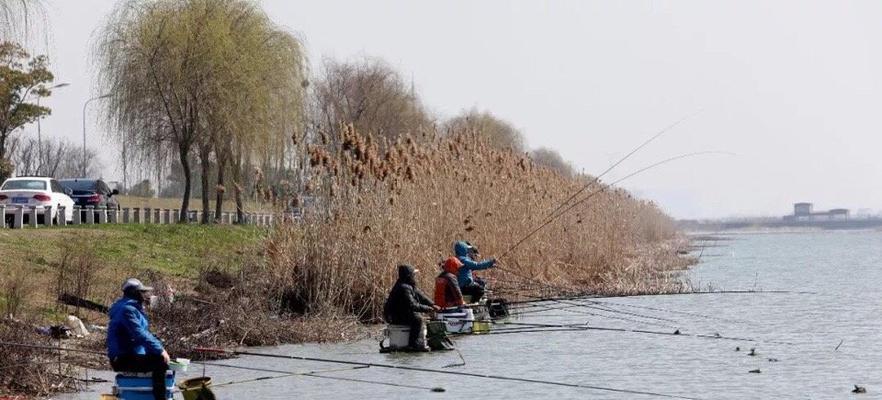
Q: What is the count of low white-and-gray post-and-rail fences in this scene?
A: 1